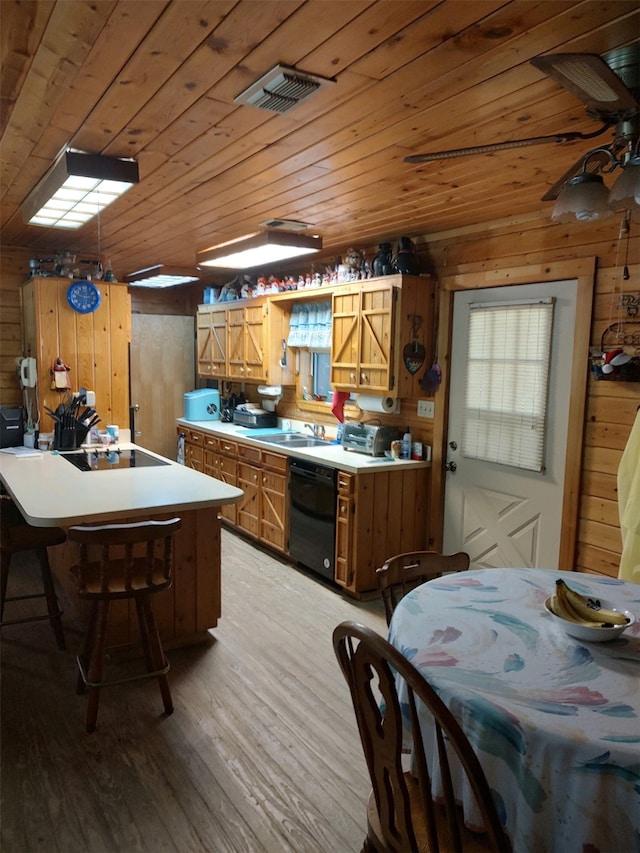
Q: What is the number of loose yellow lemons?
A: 0